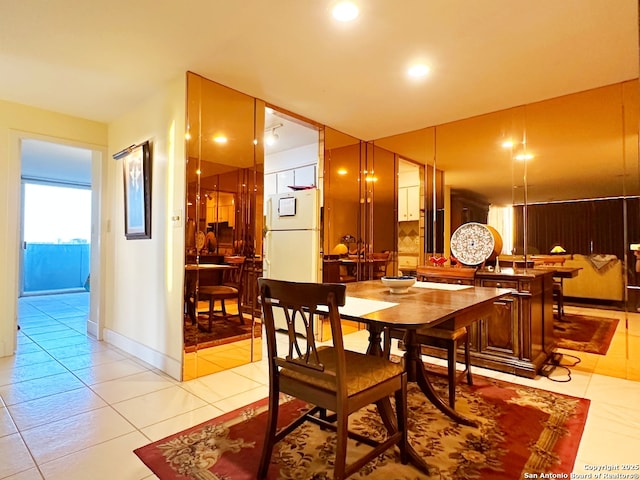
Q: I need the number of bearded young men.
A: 0